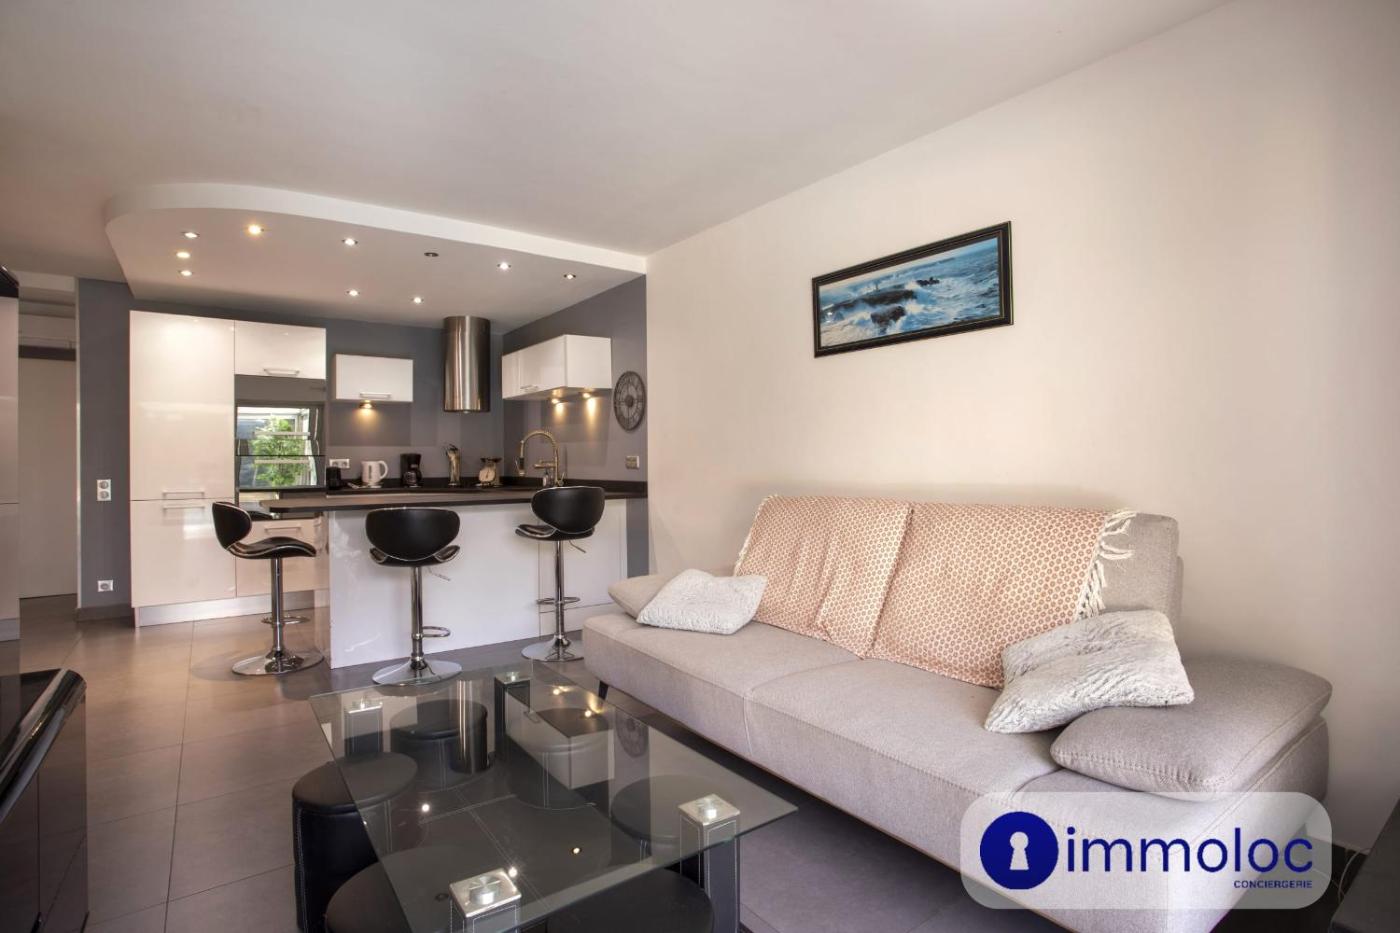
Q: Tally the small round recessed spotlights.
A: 10